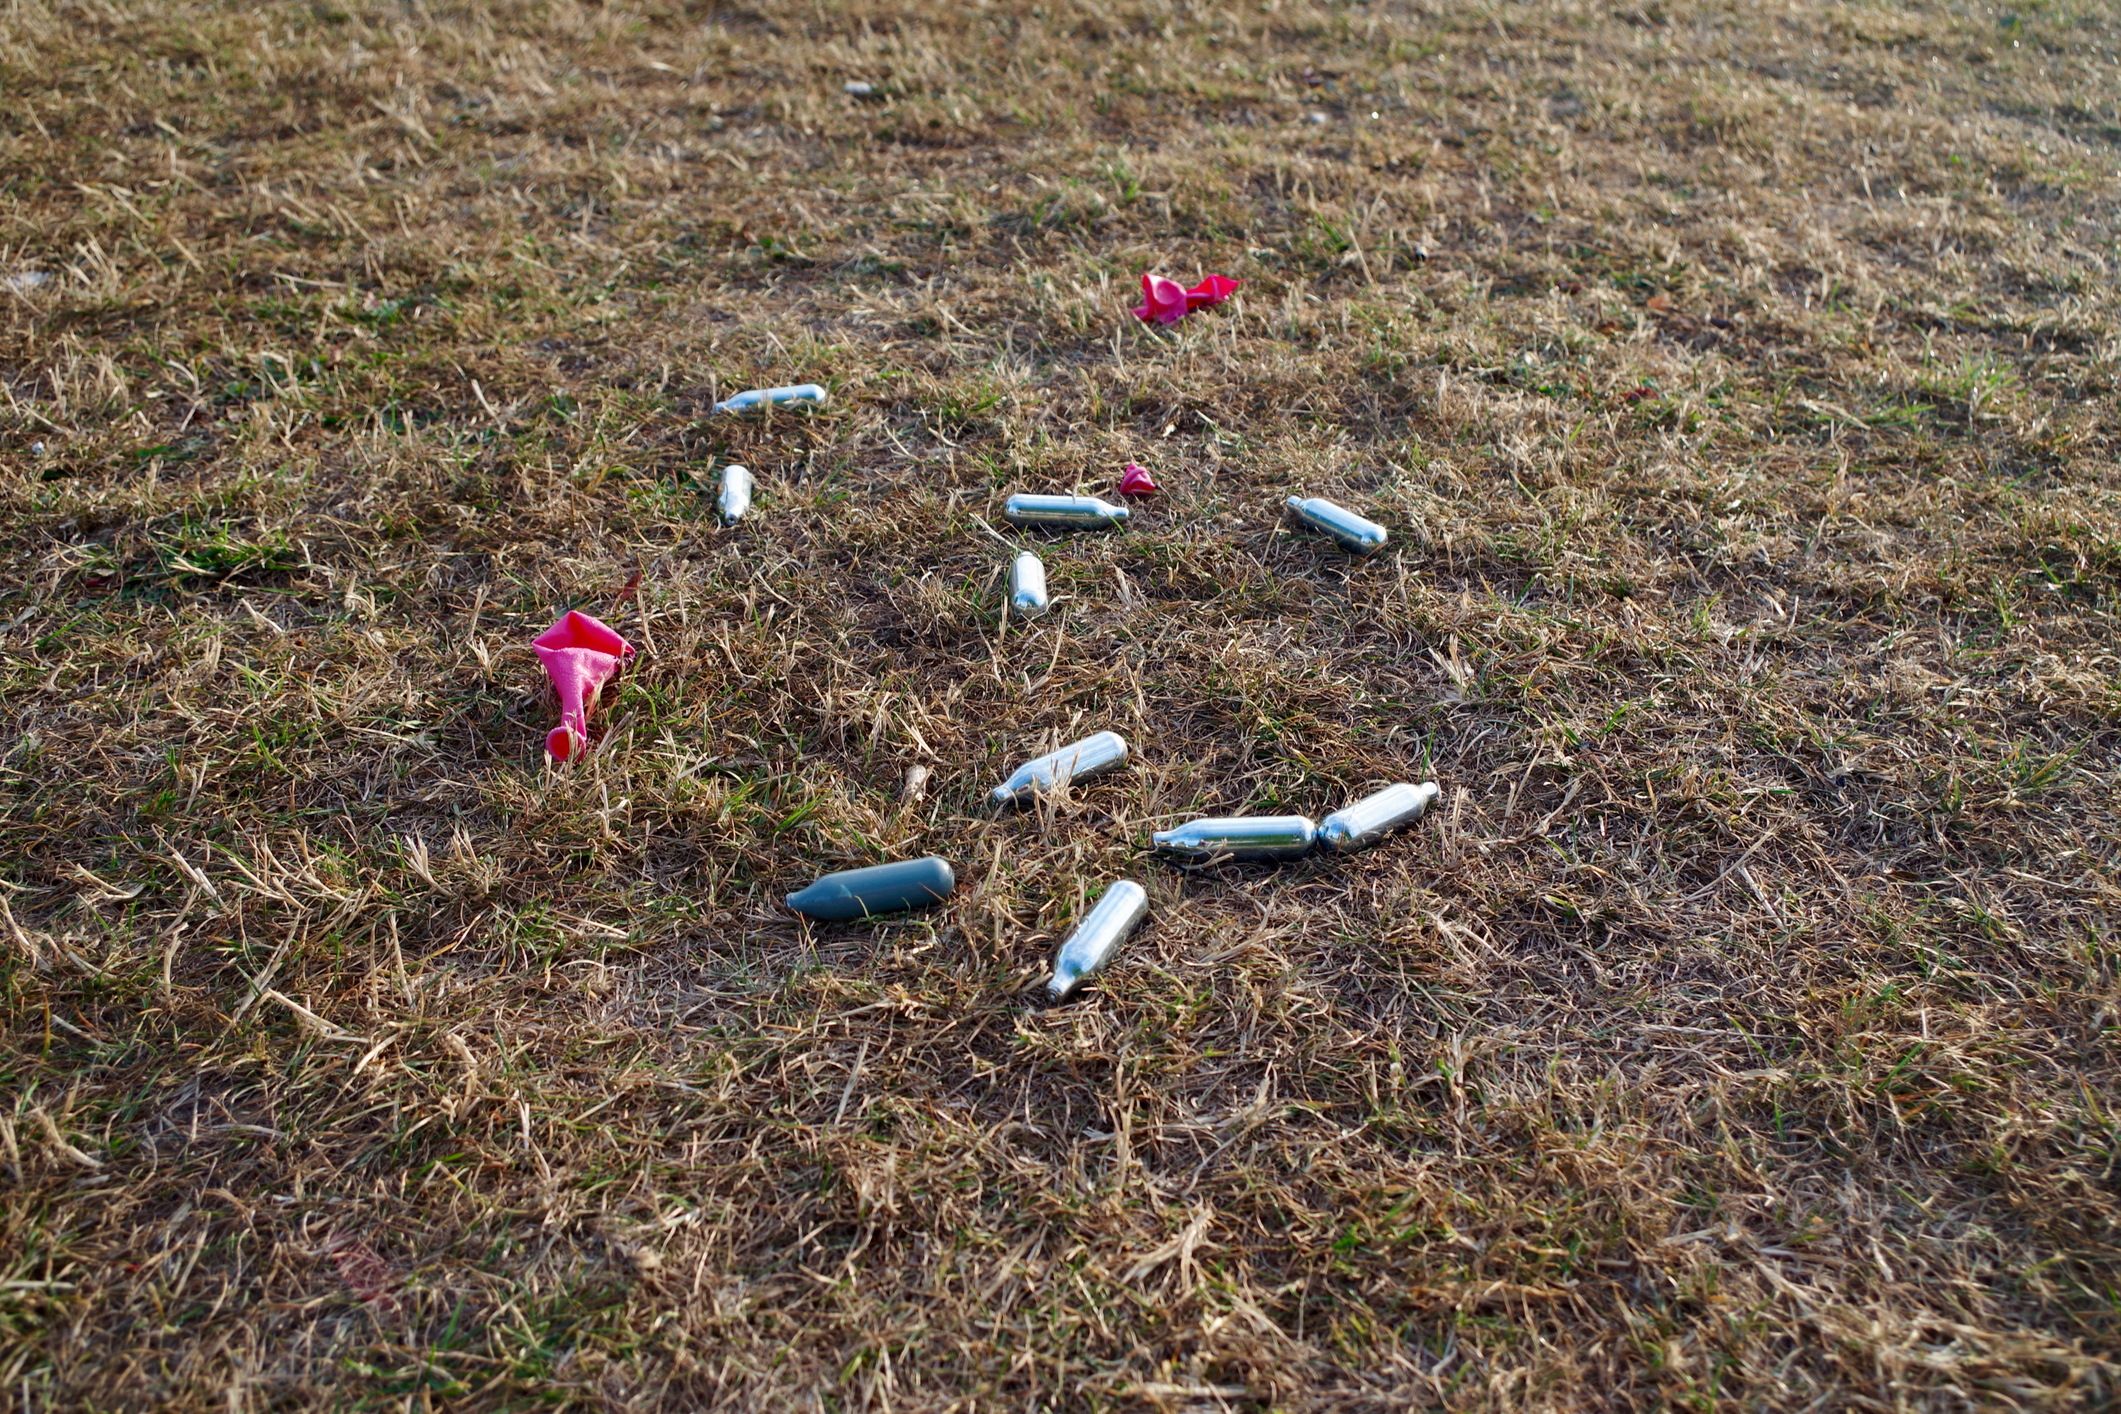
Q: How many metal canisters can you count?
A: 10